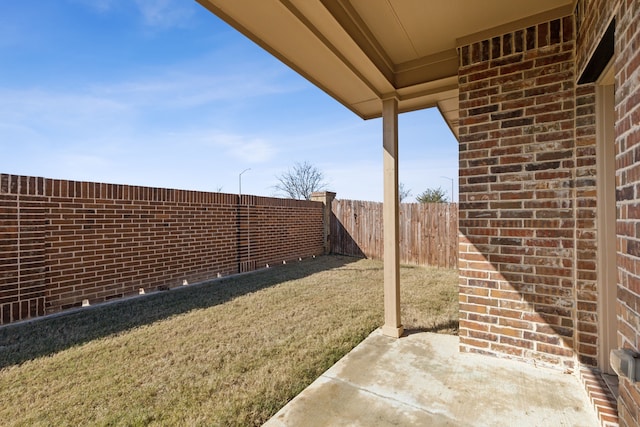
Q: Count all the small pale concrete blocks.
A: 8